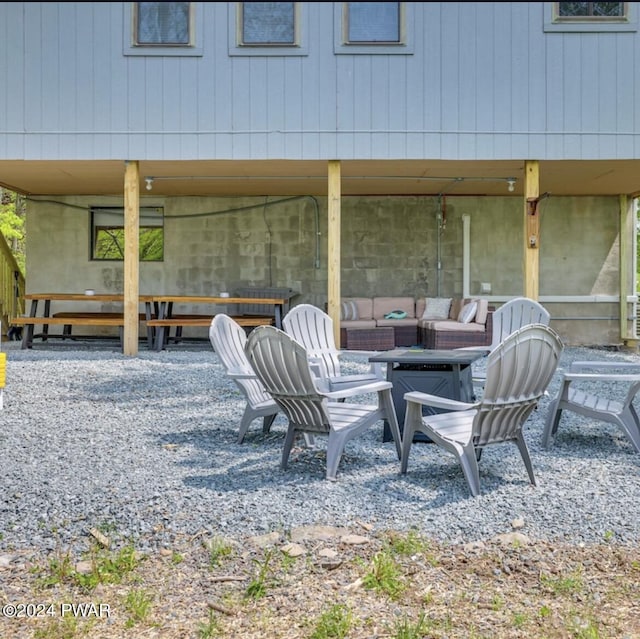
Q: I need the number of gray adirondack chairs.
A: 6